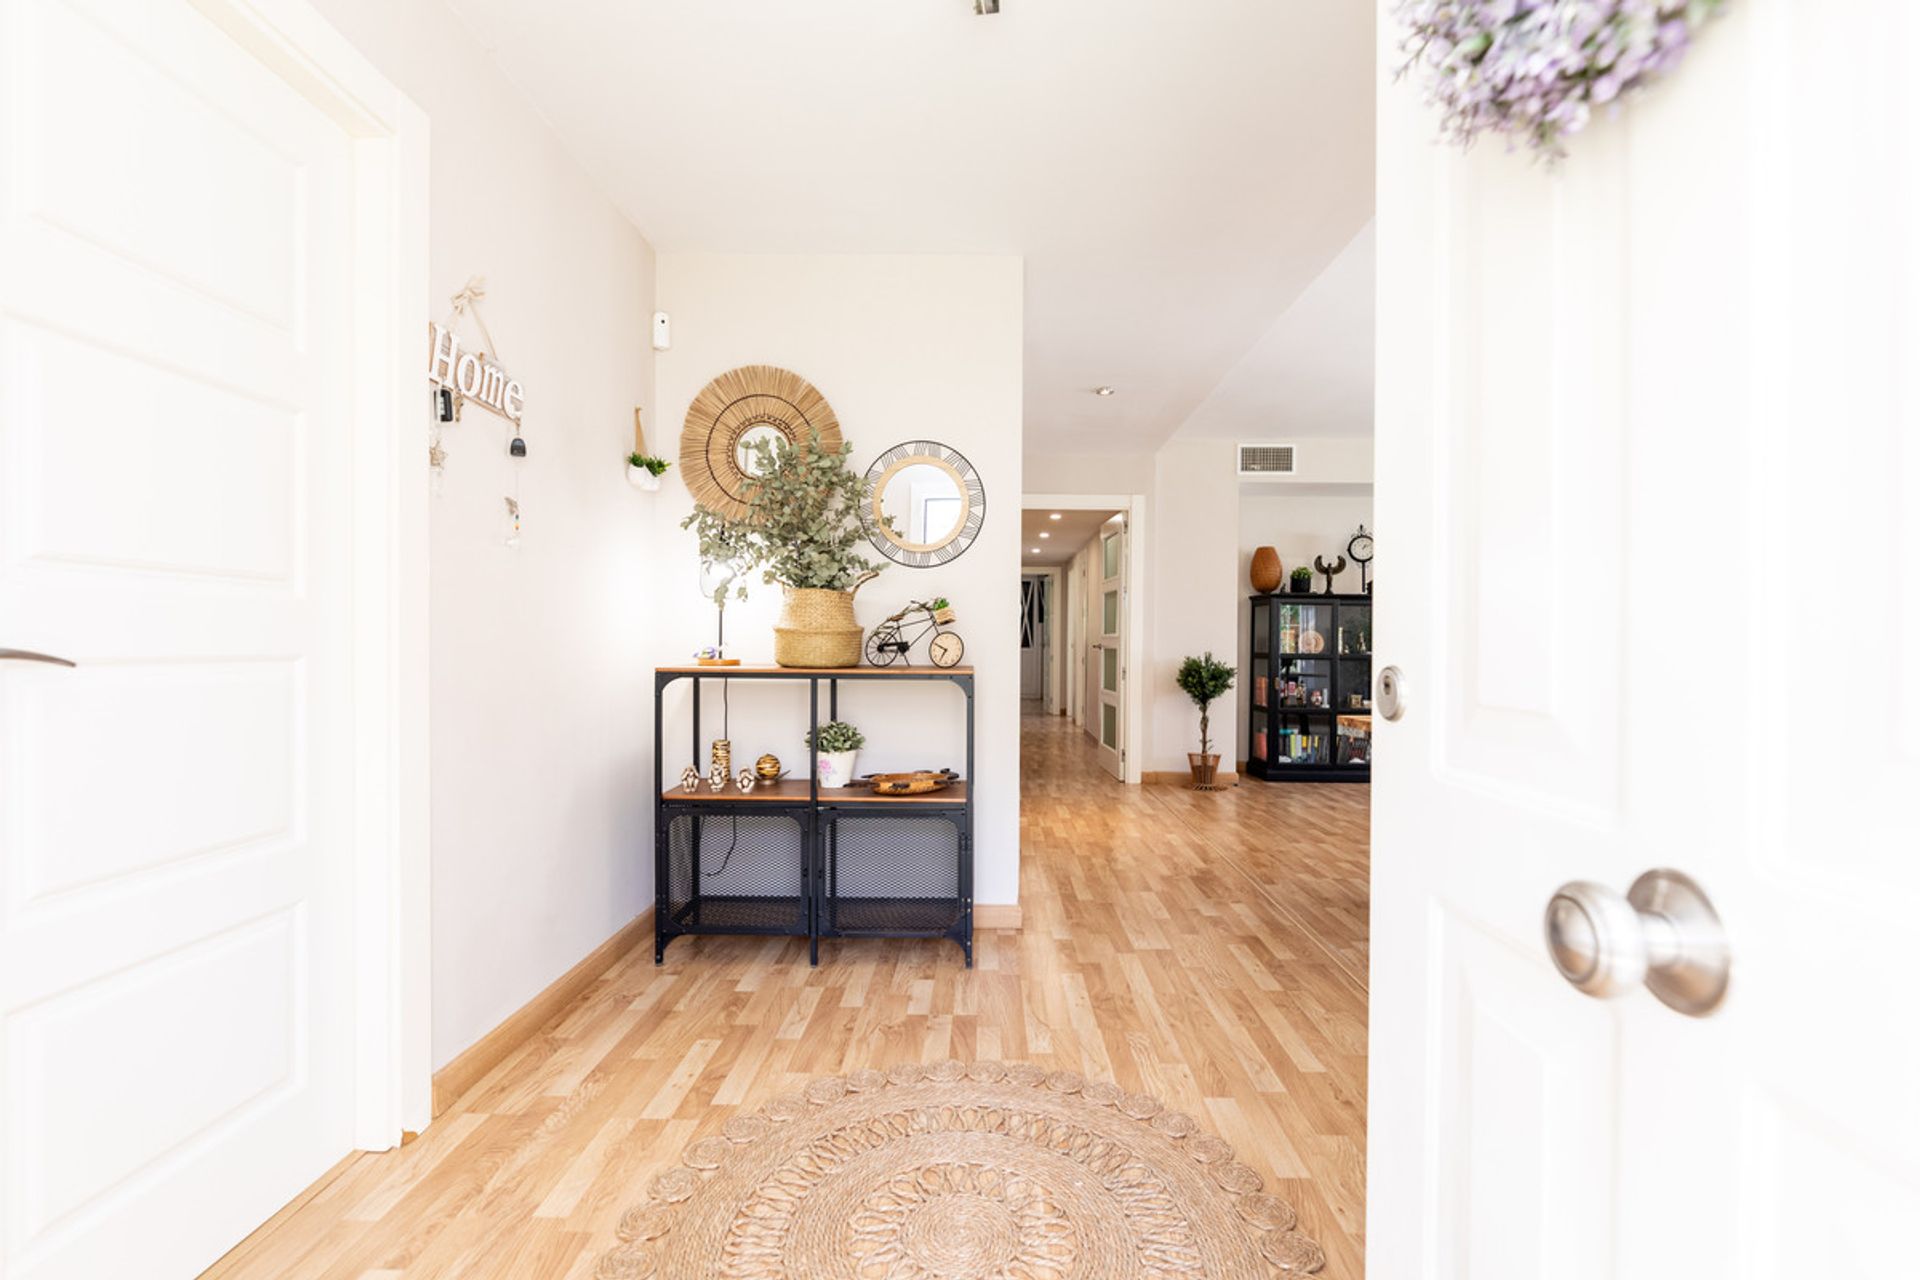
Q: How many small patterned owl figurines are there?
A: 3